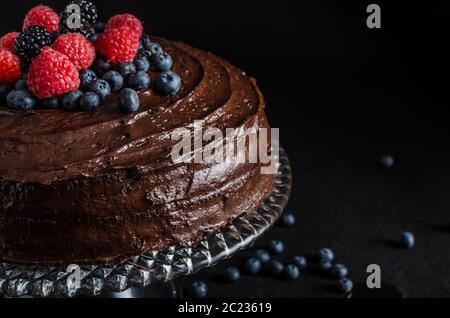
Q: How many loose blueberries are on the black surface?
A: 15